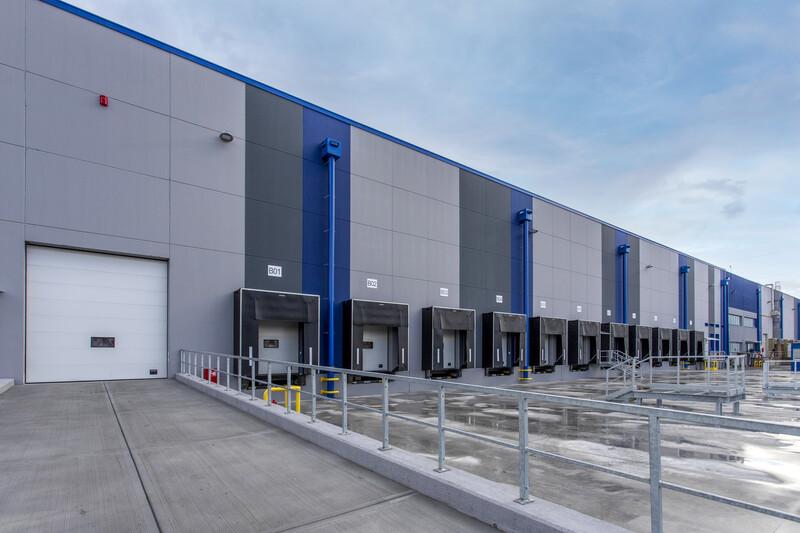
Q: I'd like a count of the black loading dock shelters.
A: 11